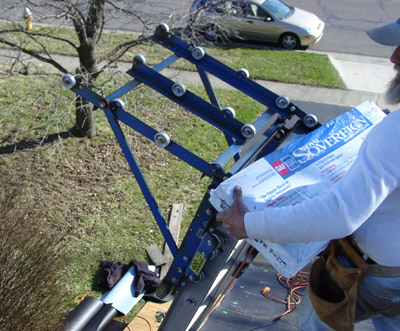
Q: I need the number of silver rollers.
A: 13